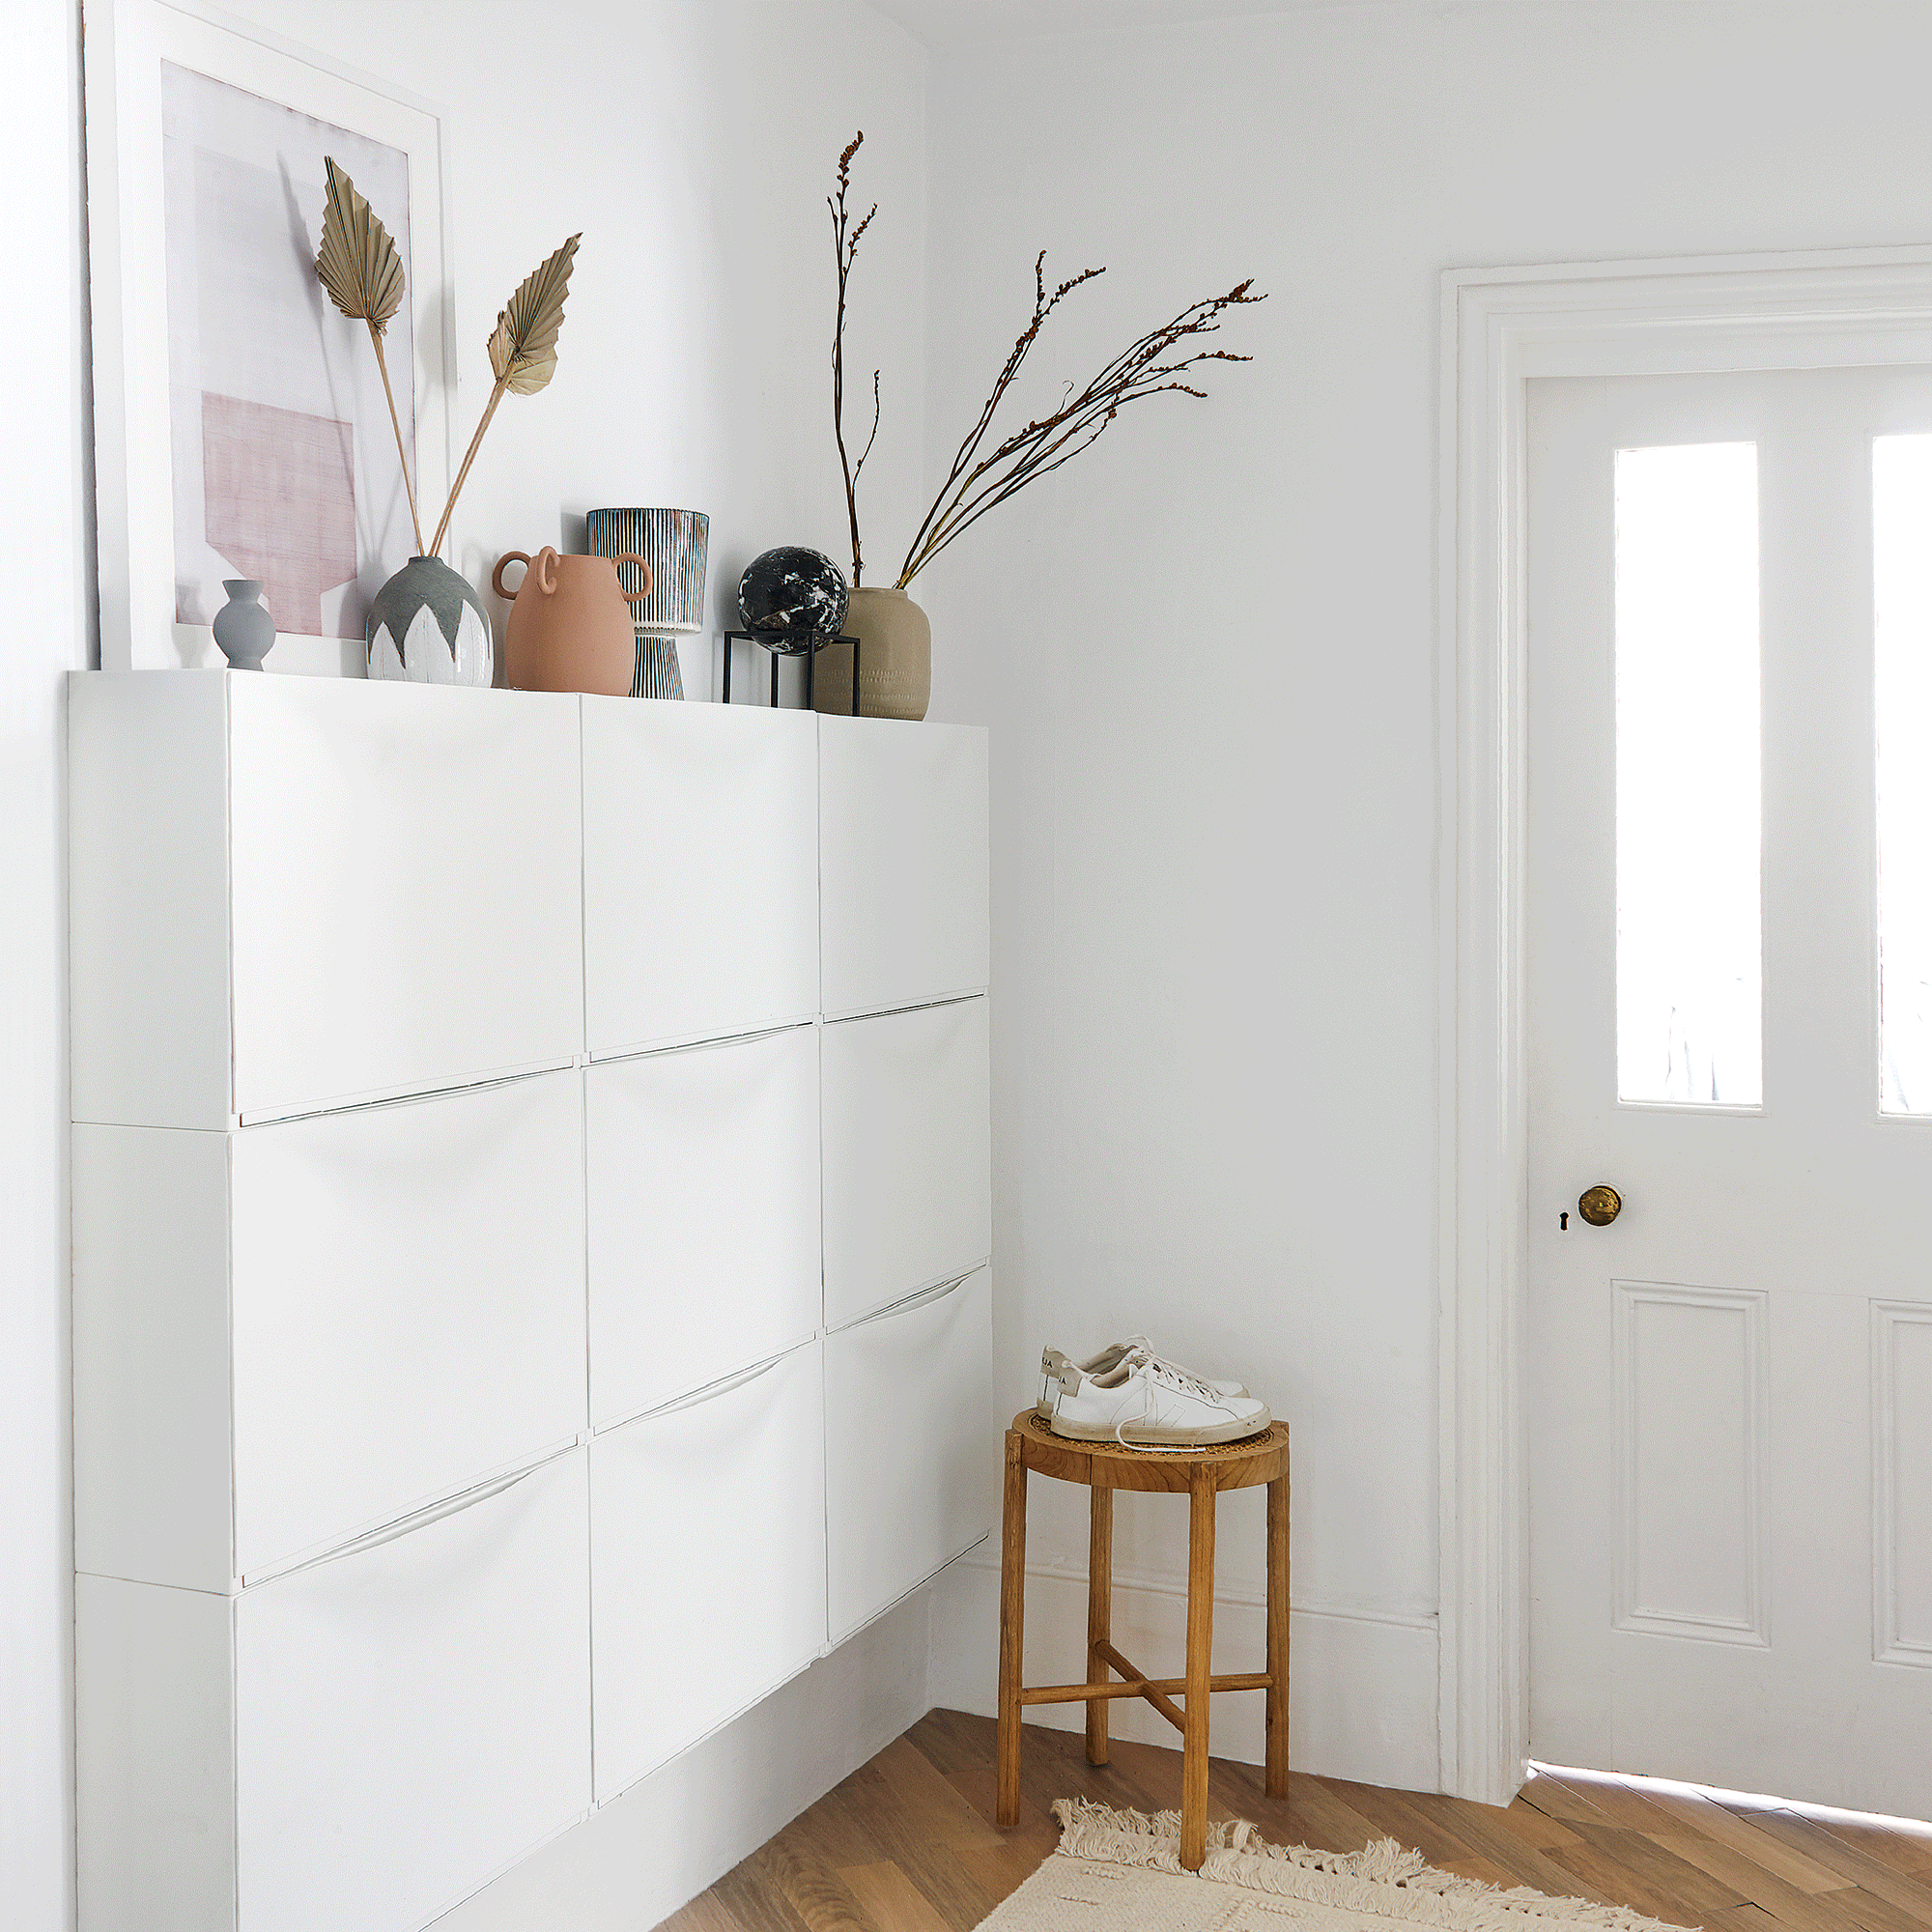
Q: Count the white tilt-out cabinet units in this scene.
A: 9